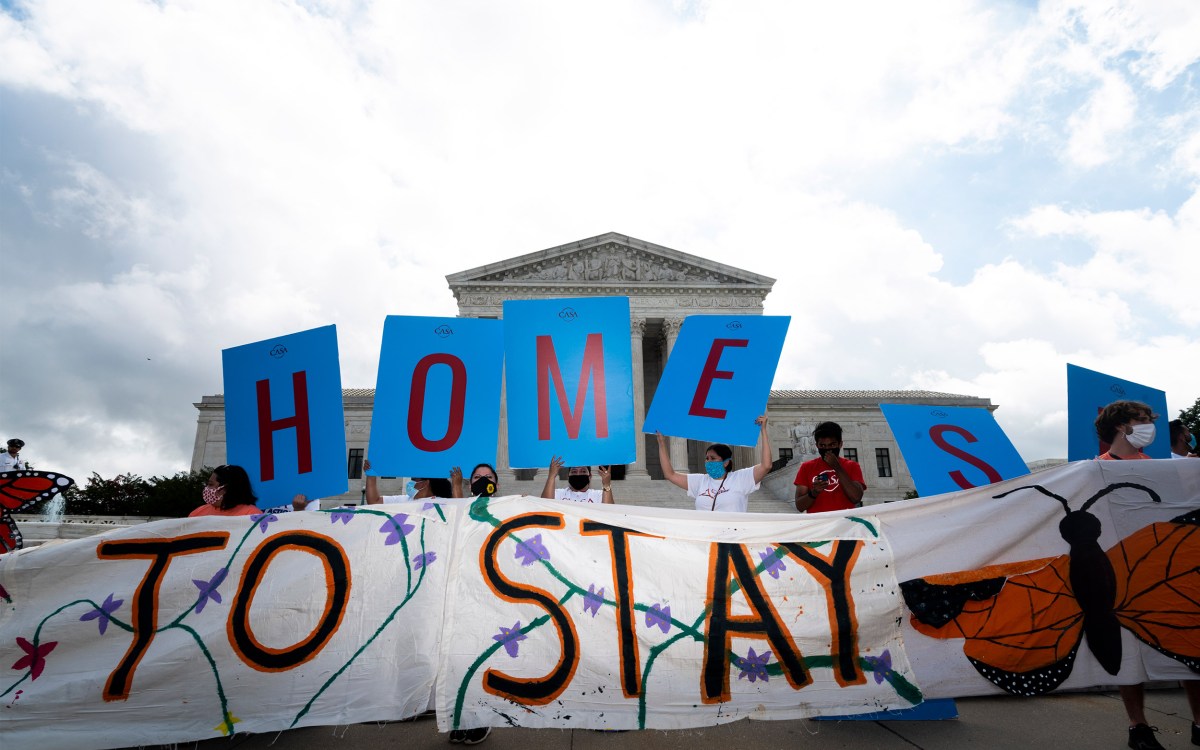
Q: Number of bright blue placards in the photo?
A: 6